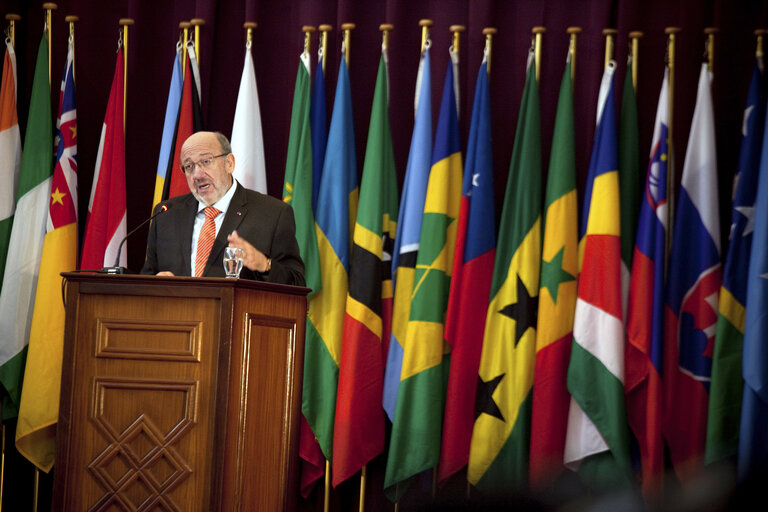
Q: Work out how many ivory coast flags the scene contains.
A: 1